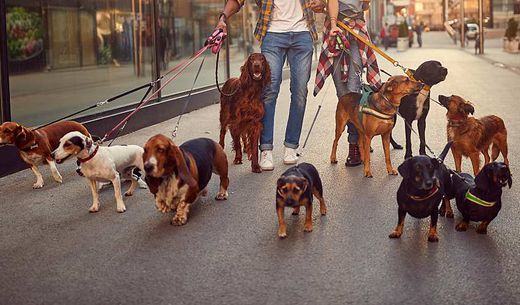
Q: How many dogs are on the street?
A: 10